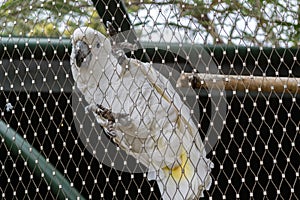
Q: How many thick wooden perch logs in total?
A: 1